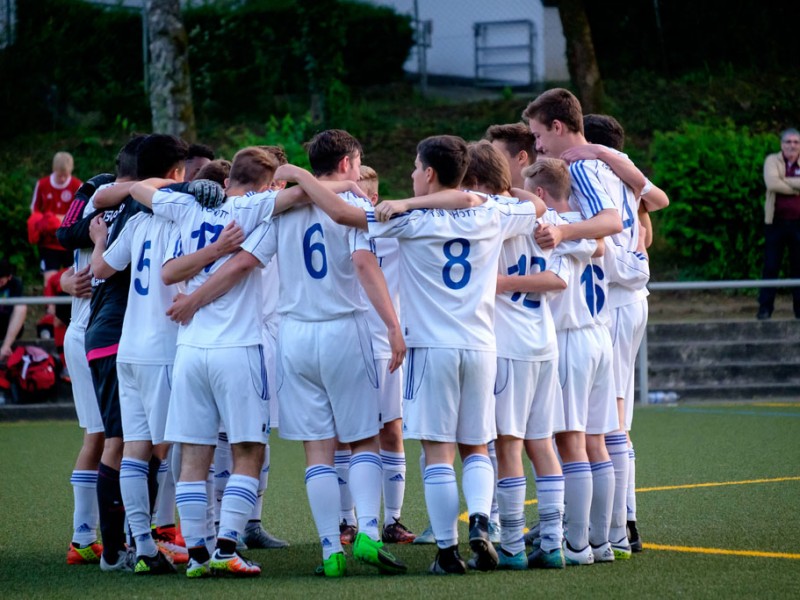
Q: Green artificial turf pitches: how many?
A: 1